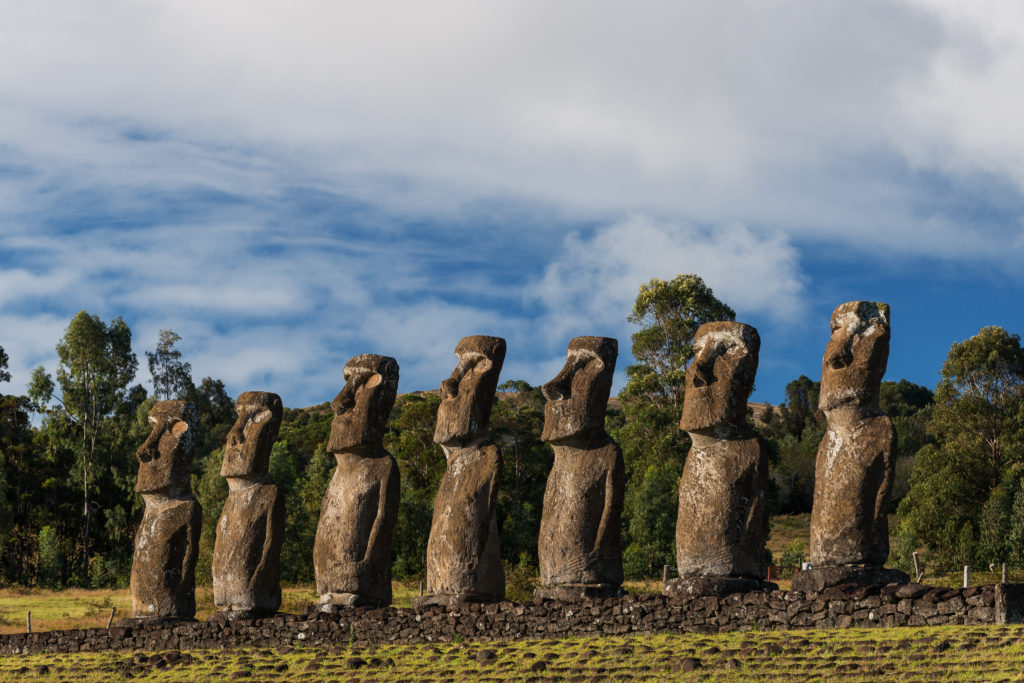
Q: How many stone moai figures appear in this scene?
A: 7